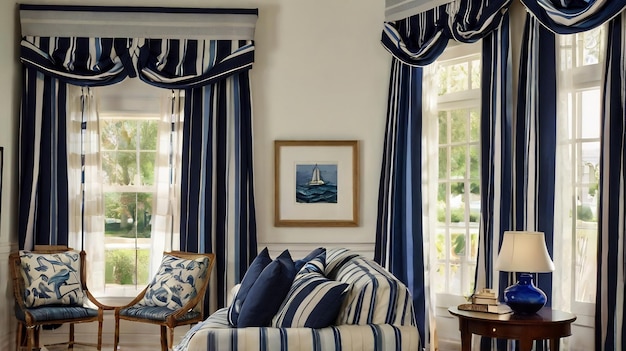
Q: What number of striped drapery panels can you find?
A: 6